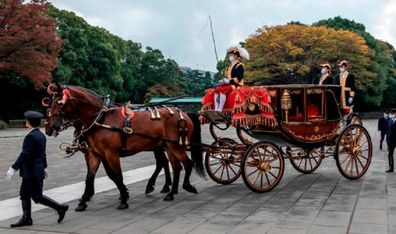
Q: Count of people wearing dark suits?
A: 3